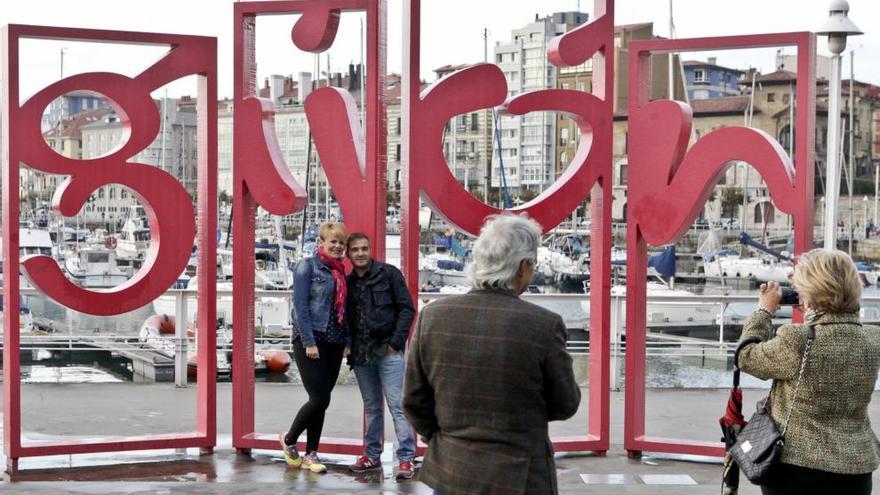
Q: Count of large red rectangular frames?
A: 4